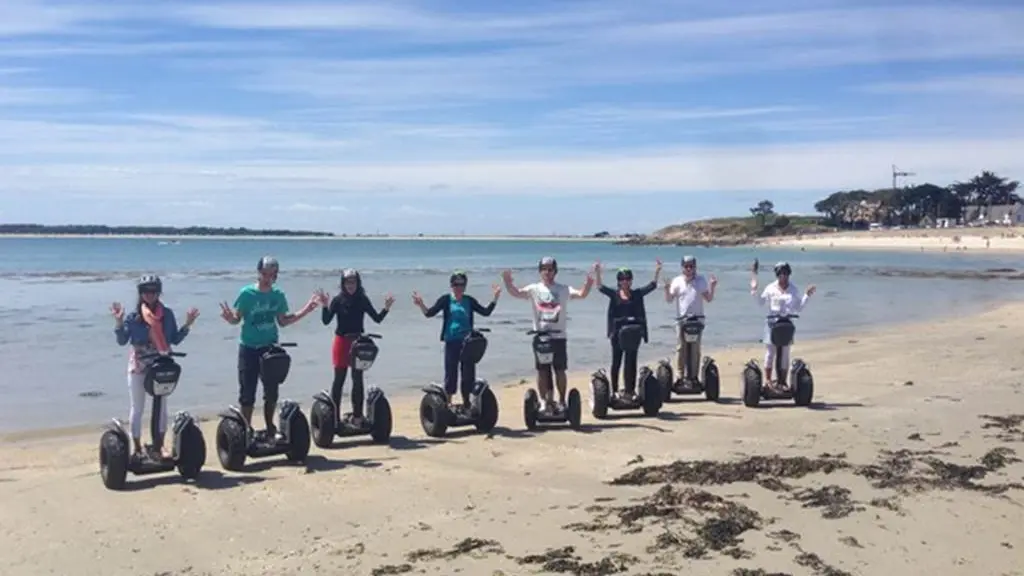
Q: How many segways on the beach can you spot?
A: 8